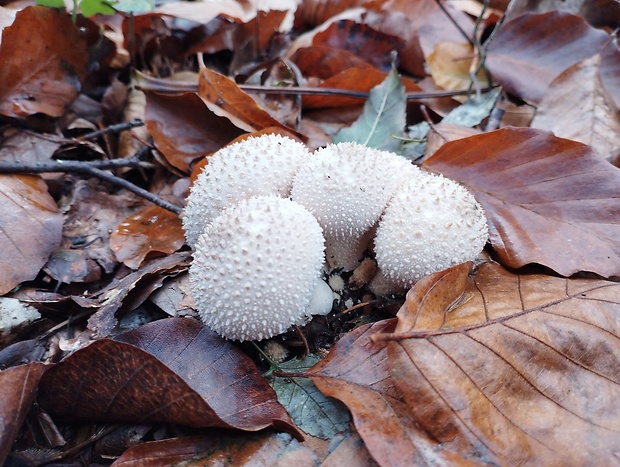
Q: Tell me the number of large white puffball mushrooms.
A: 4